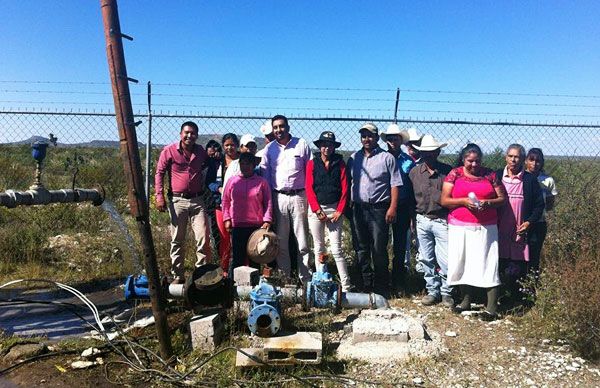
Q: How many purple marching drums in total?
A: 0